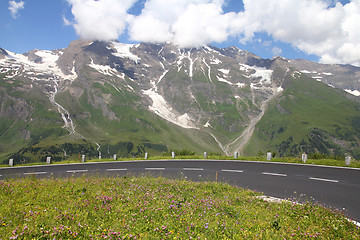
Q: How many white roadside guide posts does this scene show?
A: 11